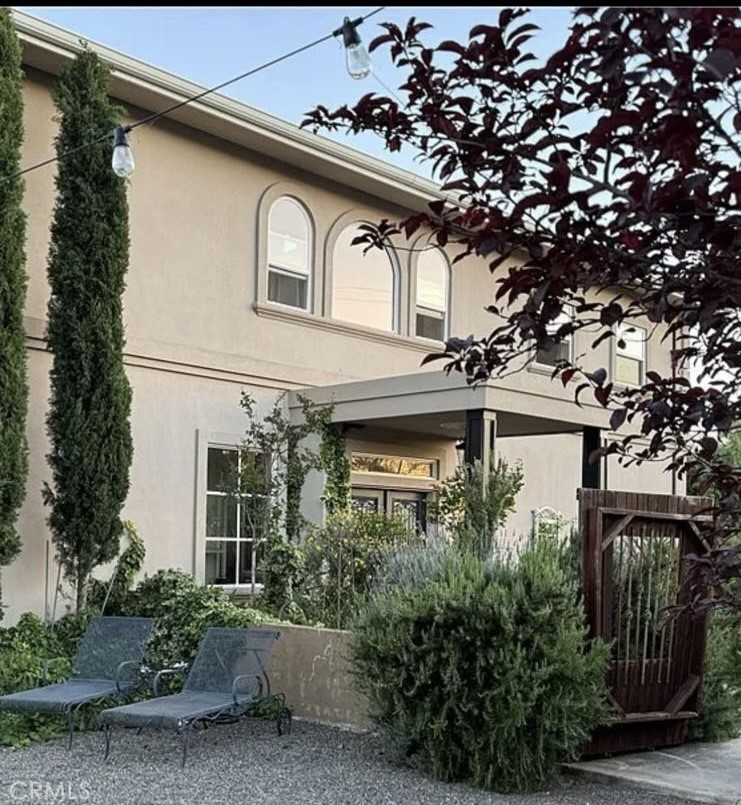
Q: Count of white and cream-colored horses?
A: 0